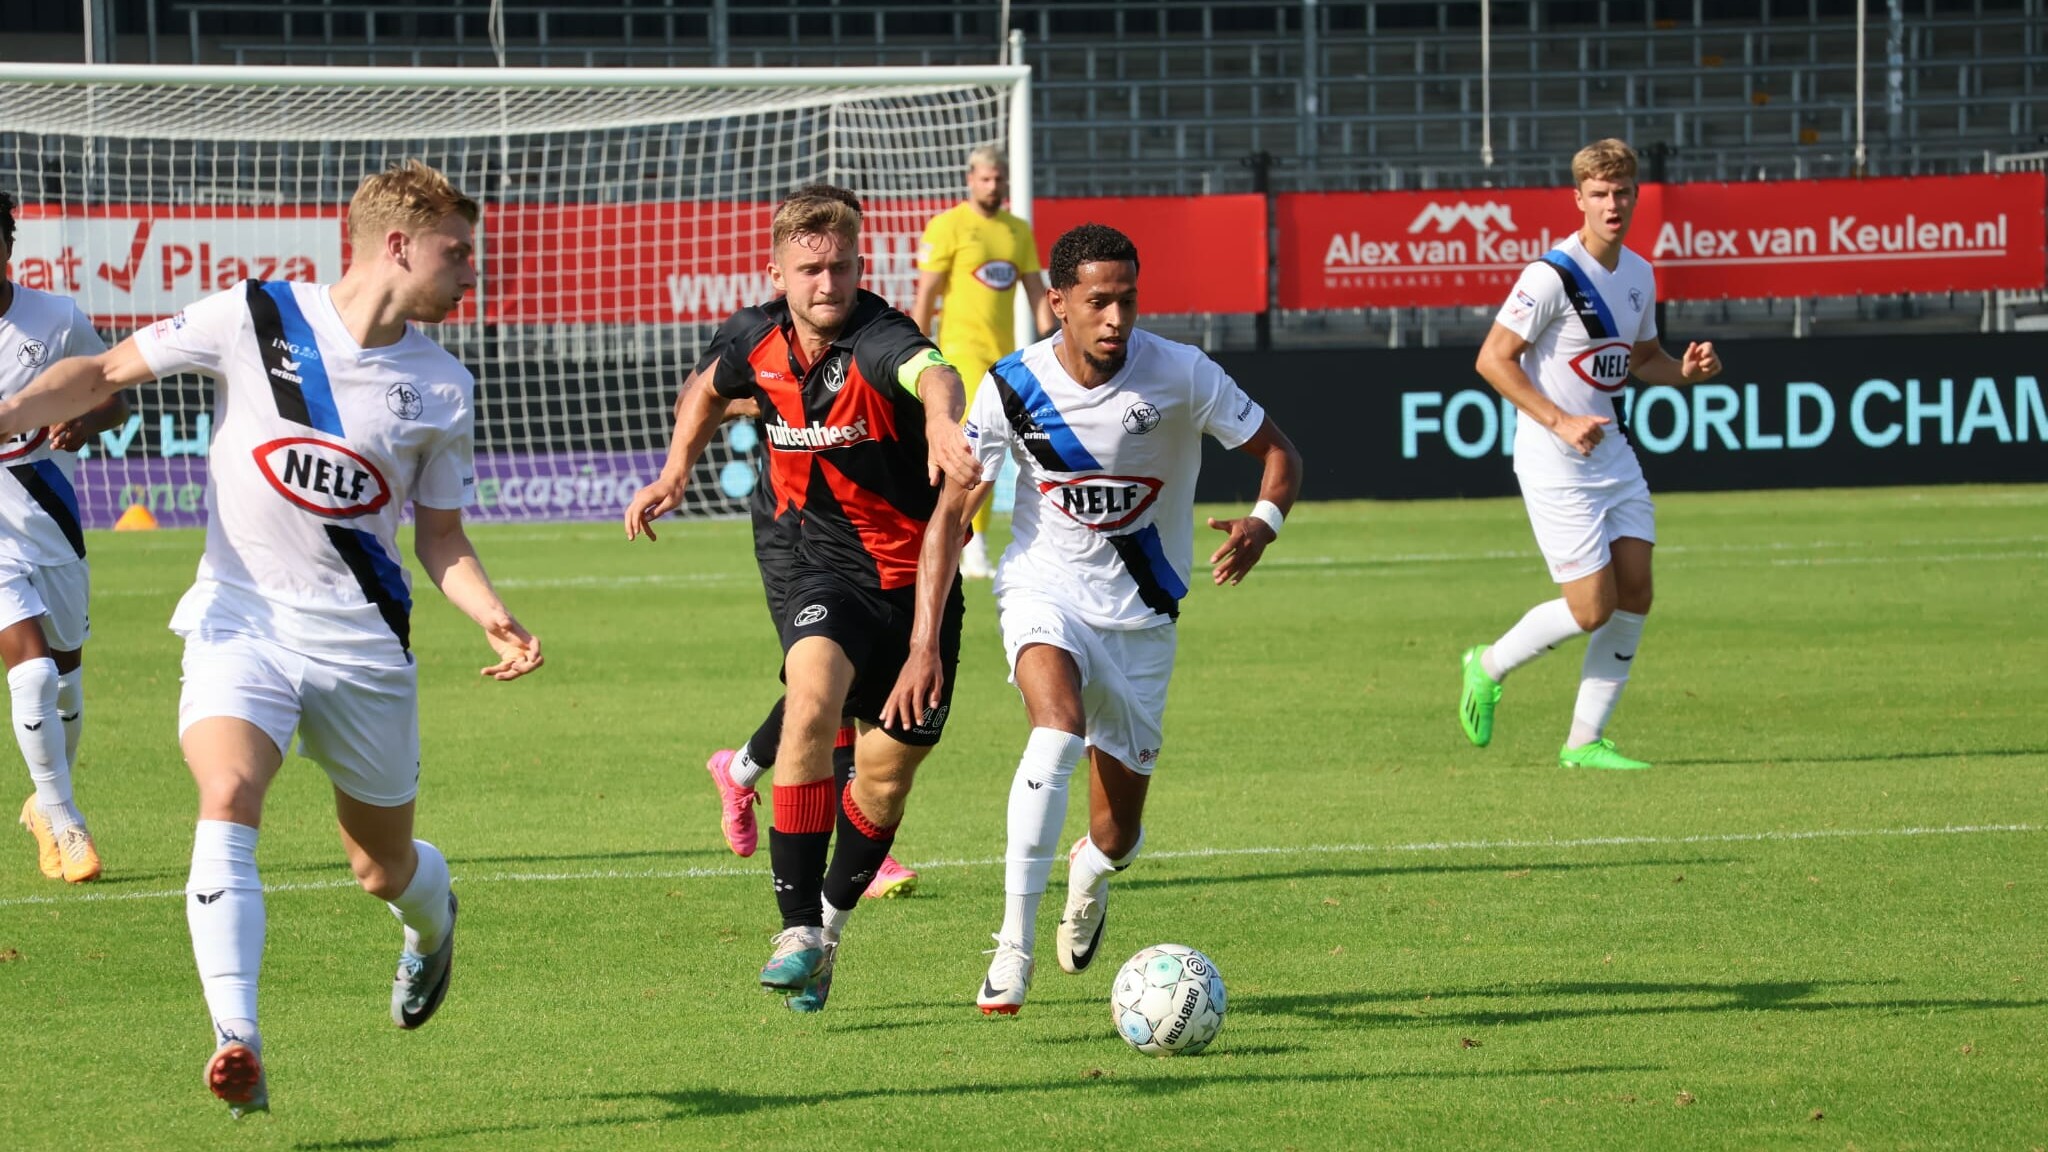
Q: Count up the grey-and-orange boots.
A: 2